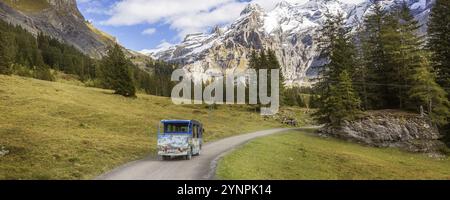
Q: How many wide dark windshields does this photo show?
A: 1